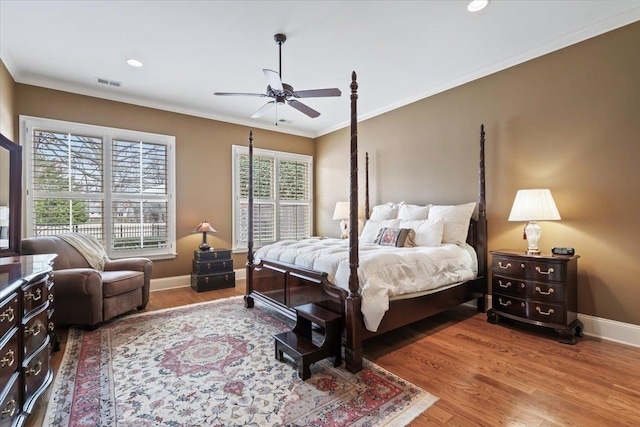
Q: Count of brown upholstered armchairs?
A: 1